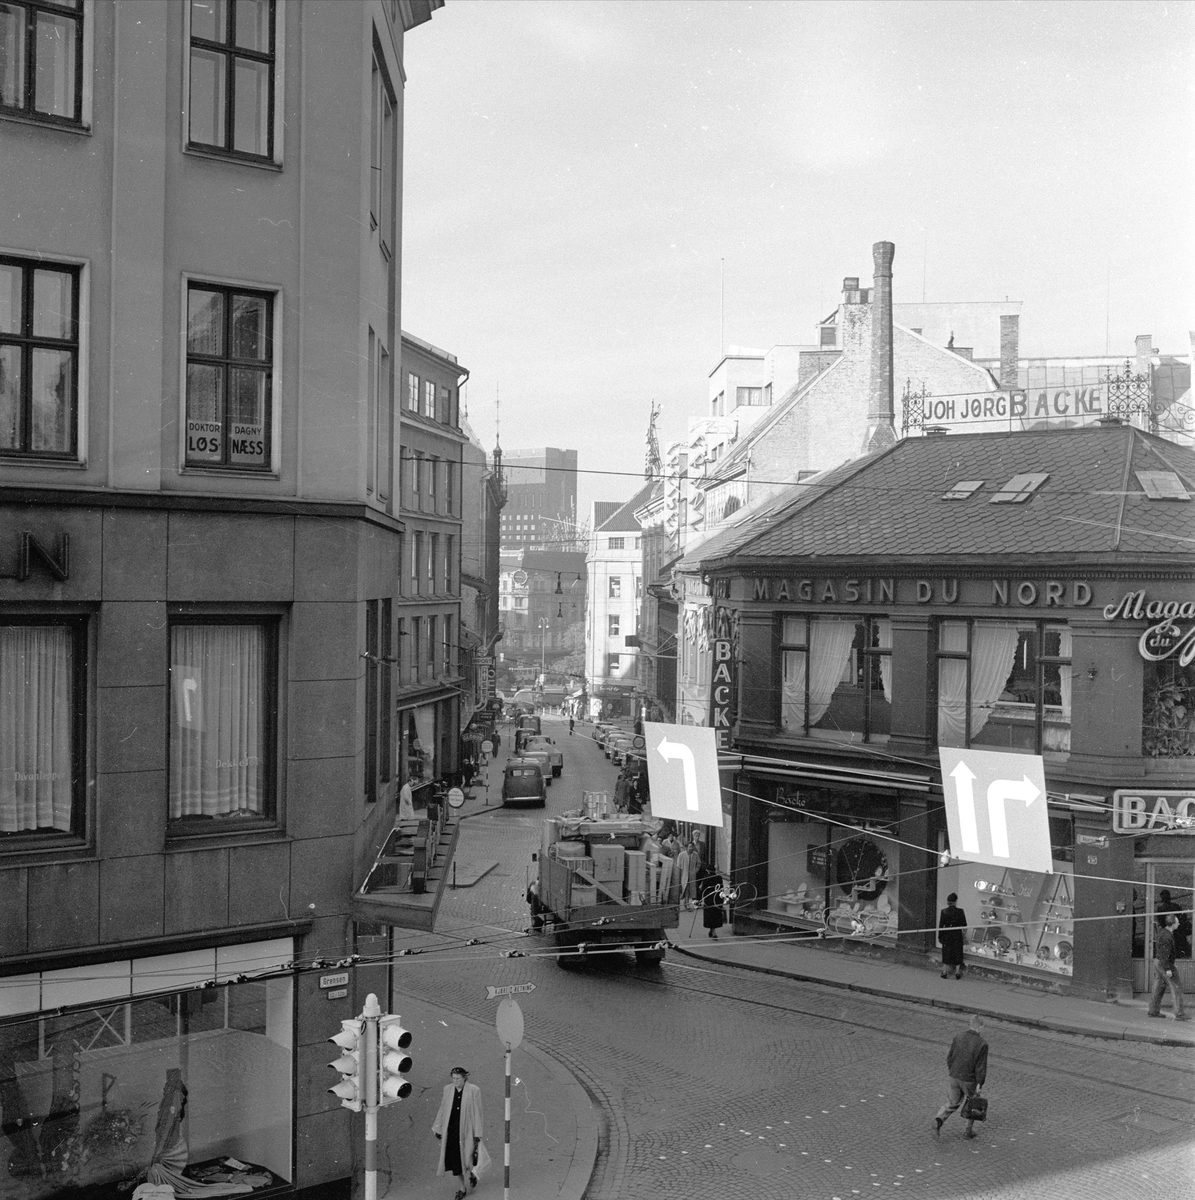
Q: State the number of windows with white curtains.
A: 4